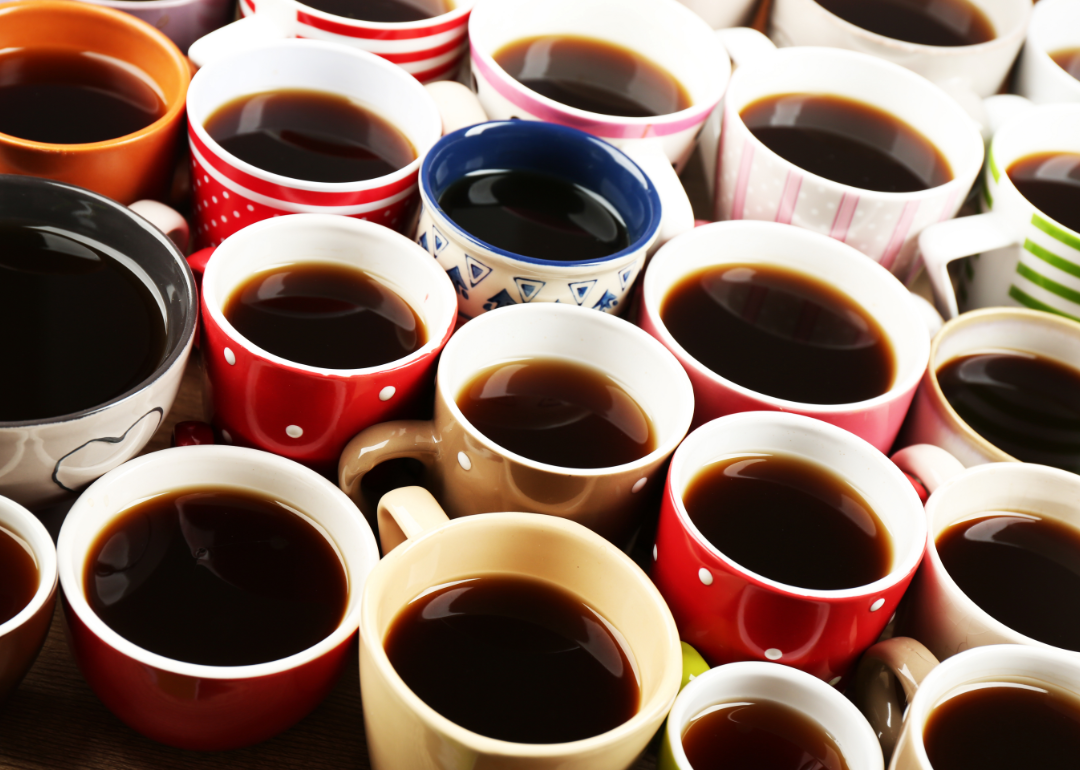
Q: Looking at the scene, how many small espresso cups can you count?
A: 0